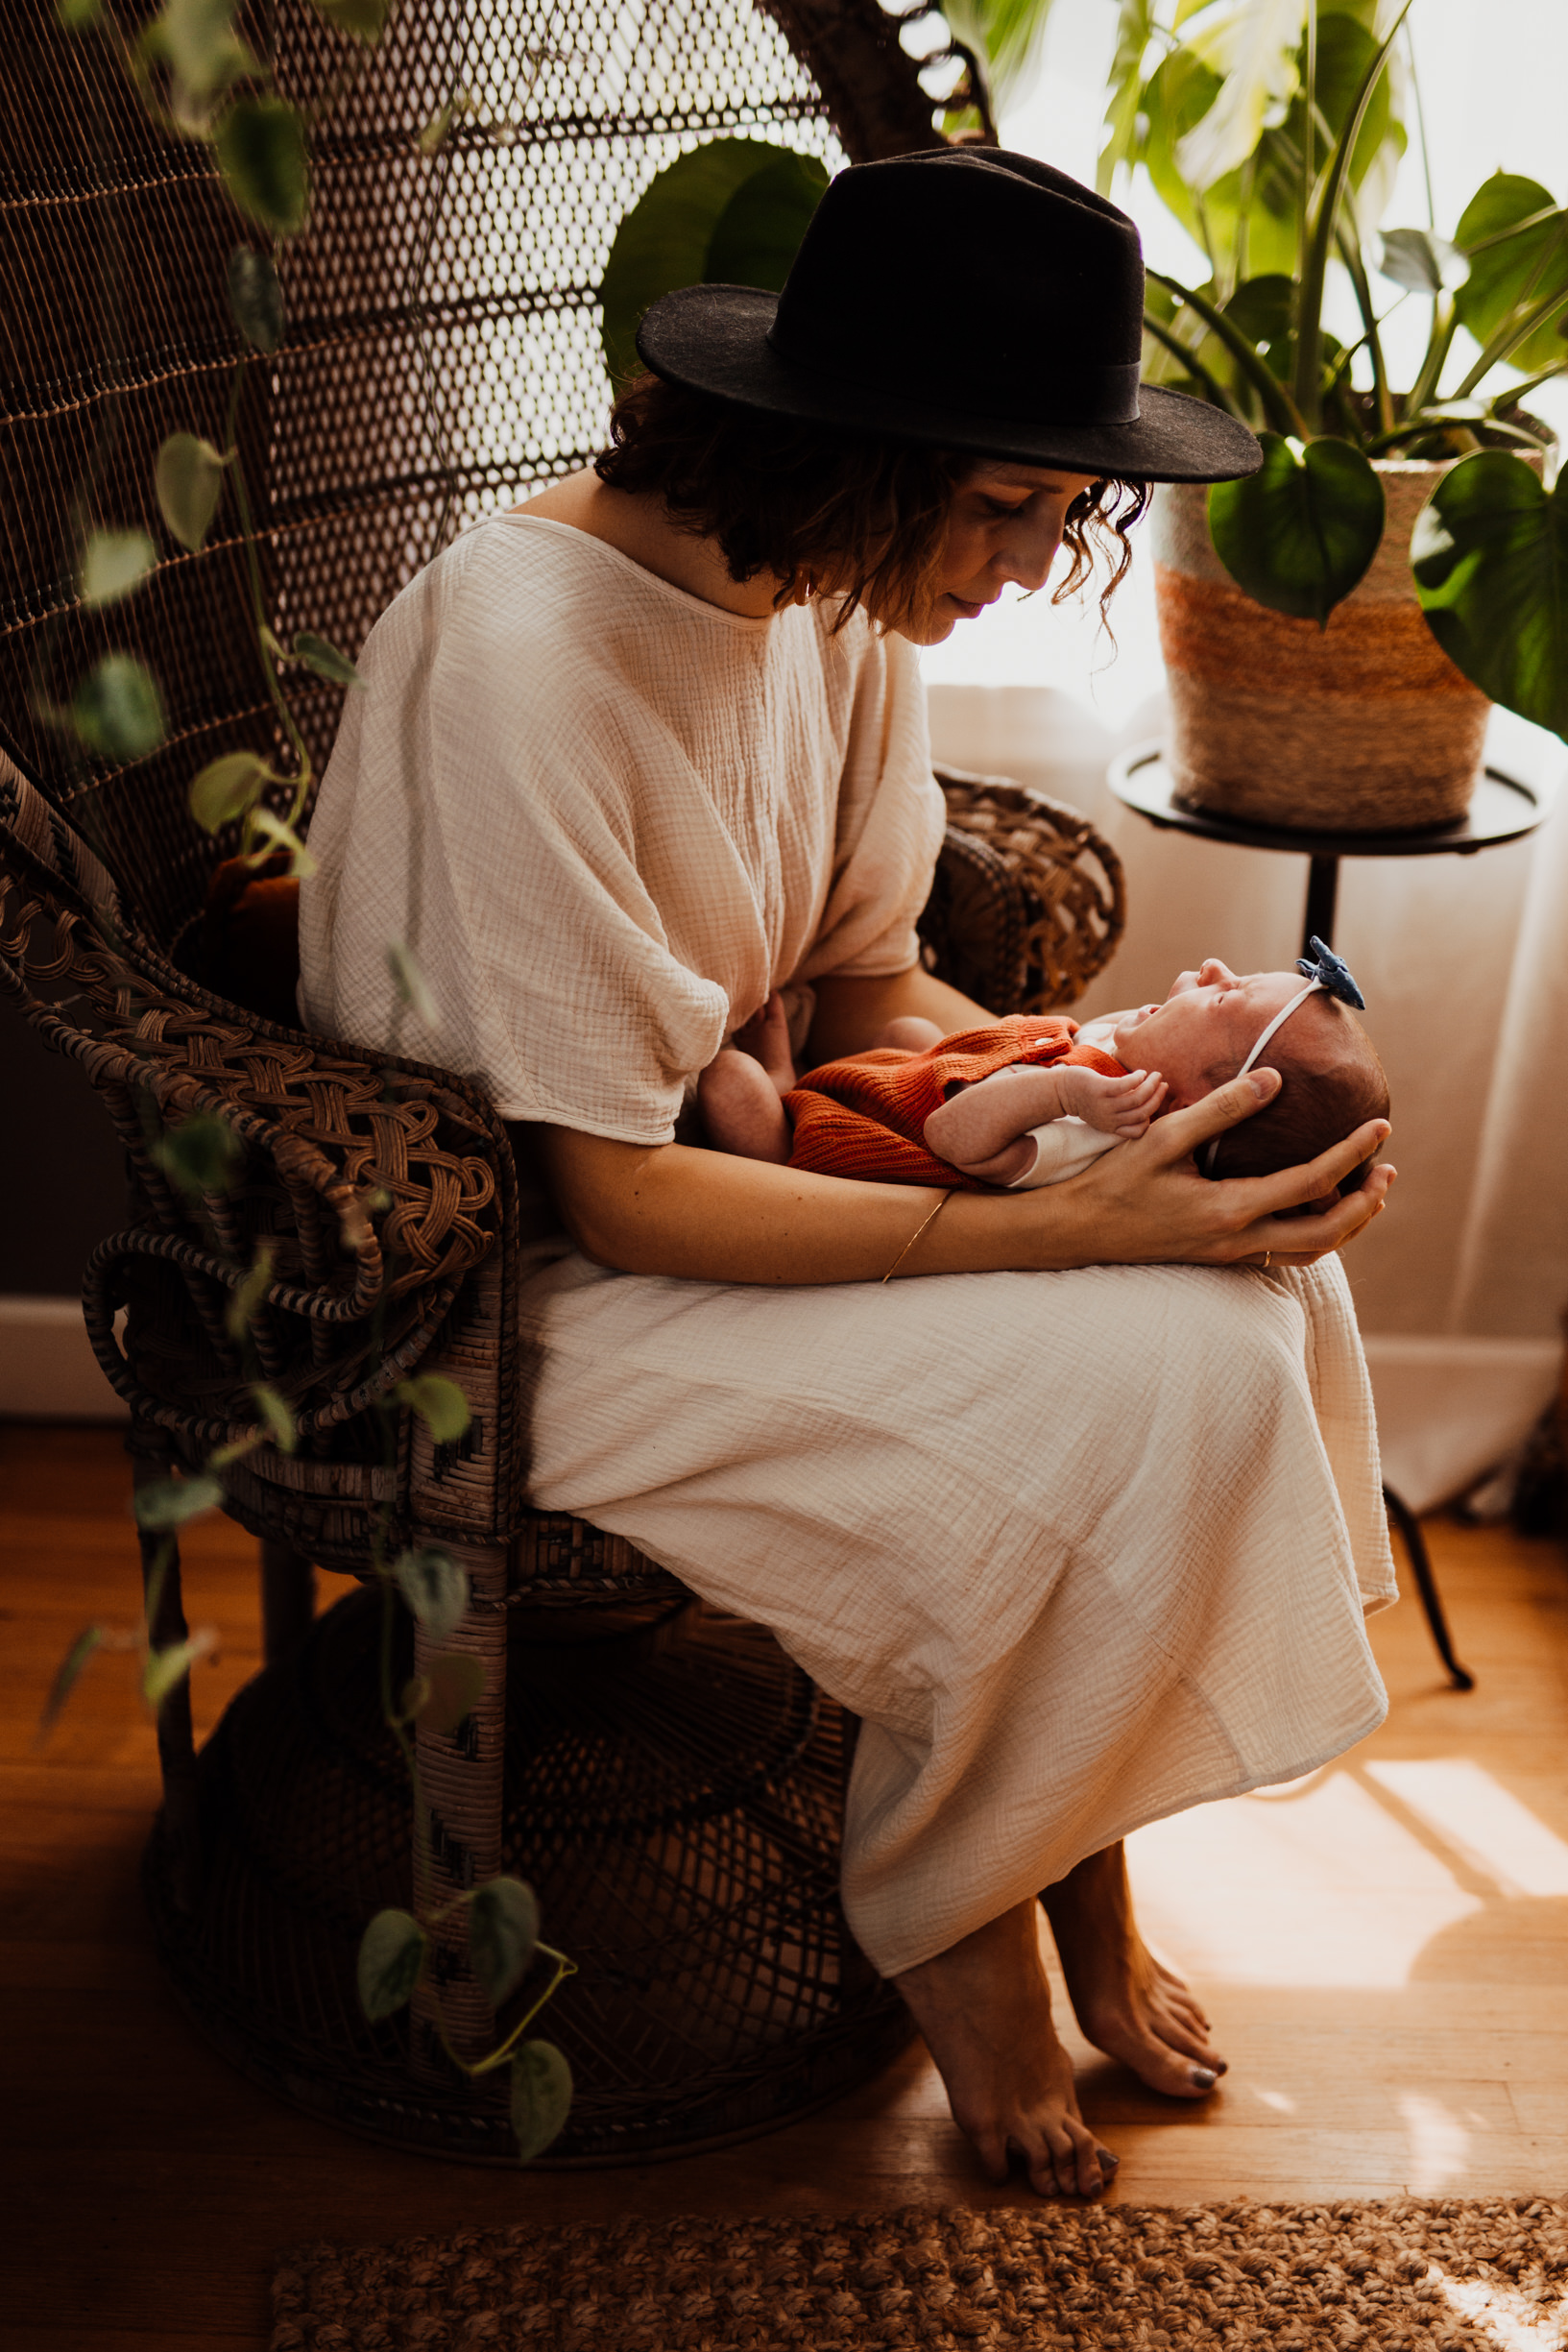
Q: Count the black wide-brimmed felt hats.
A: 1